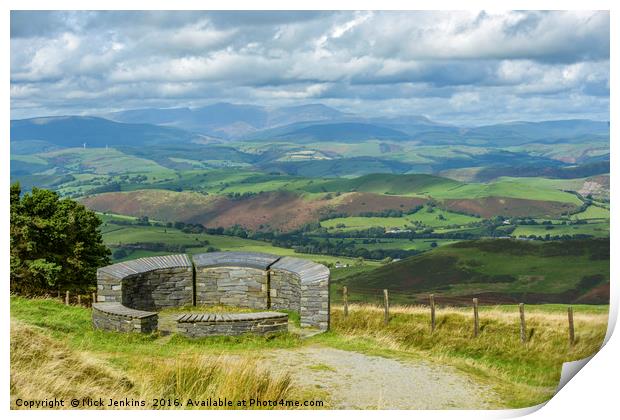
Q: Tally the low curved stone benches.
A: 2